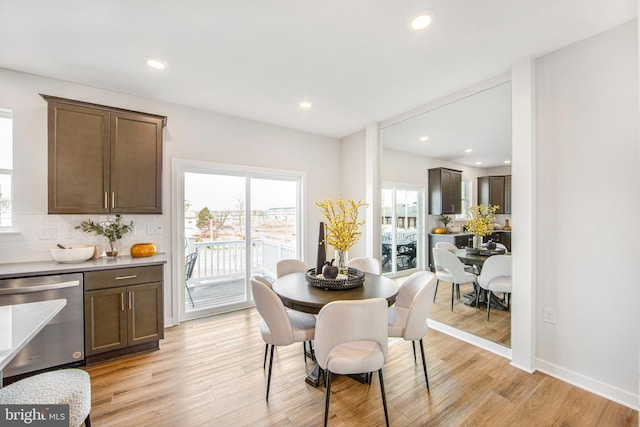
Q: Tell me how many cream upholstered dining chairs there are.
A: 5